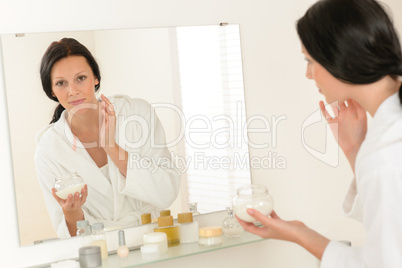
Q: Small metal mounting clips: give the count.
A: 3